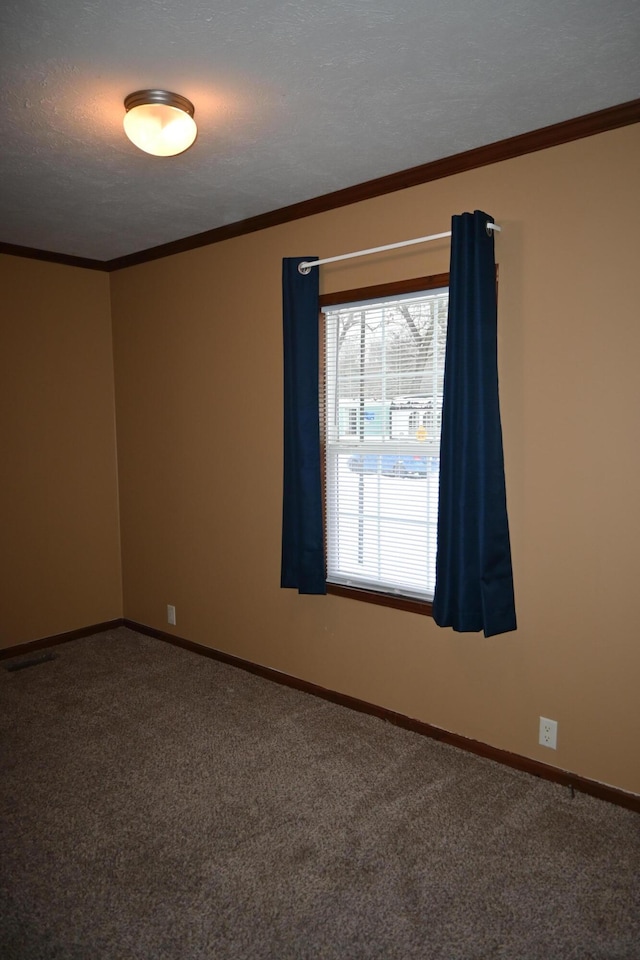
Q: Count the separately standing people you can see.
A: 0